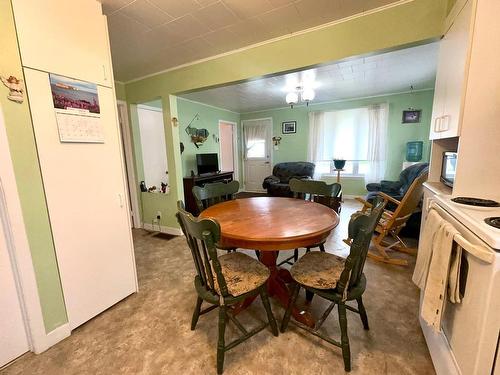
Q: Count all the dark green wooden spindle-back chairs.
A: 4